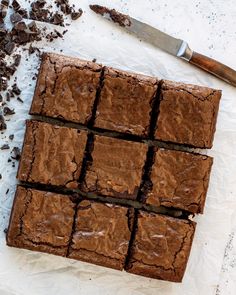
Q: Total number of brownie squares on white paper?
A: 9